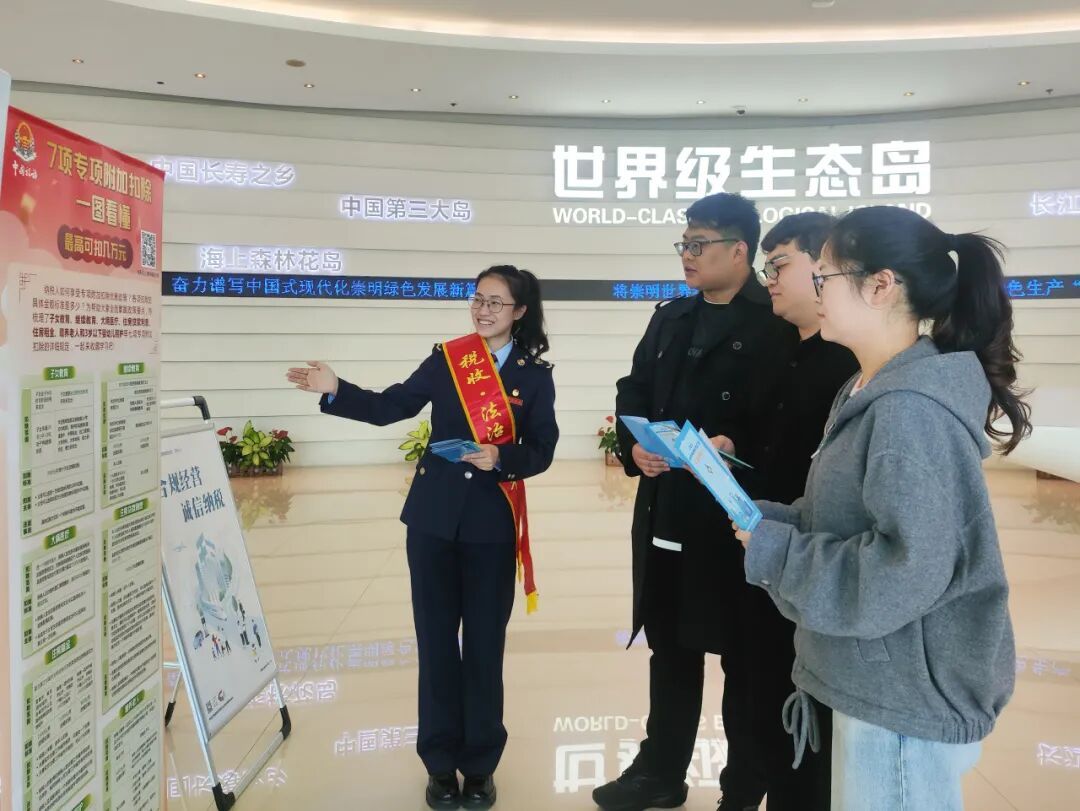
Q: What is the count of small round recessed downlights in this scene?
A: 10